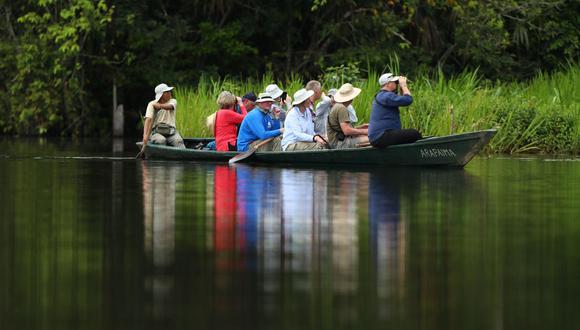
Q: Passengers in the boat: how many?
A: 10